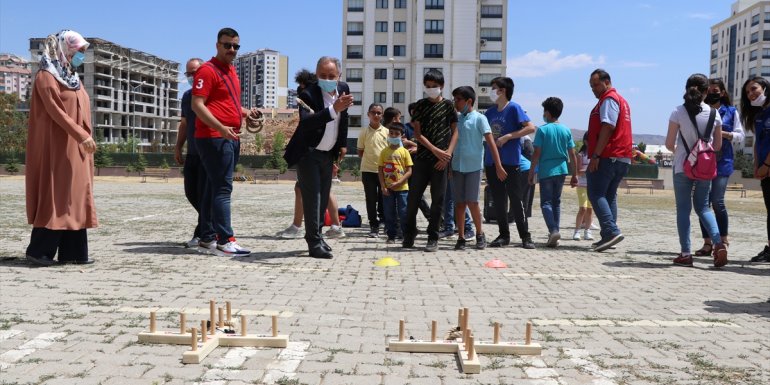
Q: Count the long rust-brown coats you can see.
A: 1